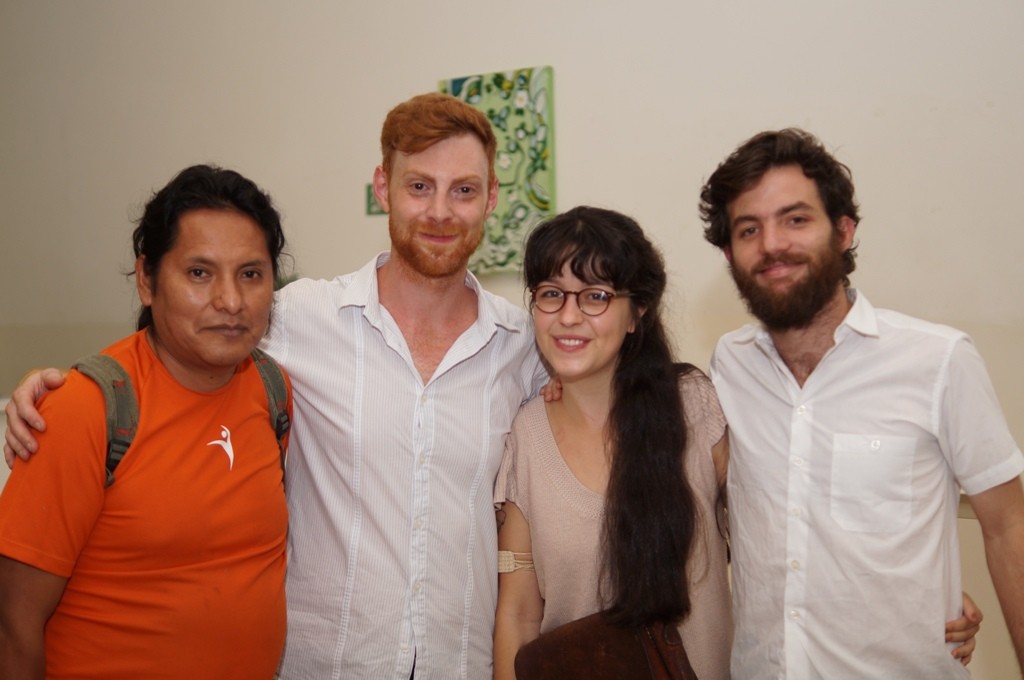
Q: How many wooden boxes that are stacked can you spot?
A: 0